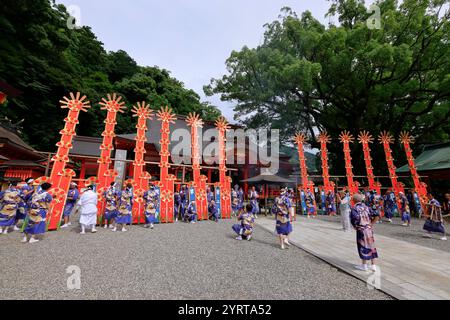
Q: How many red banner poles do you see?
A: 12